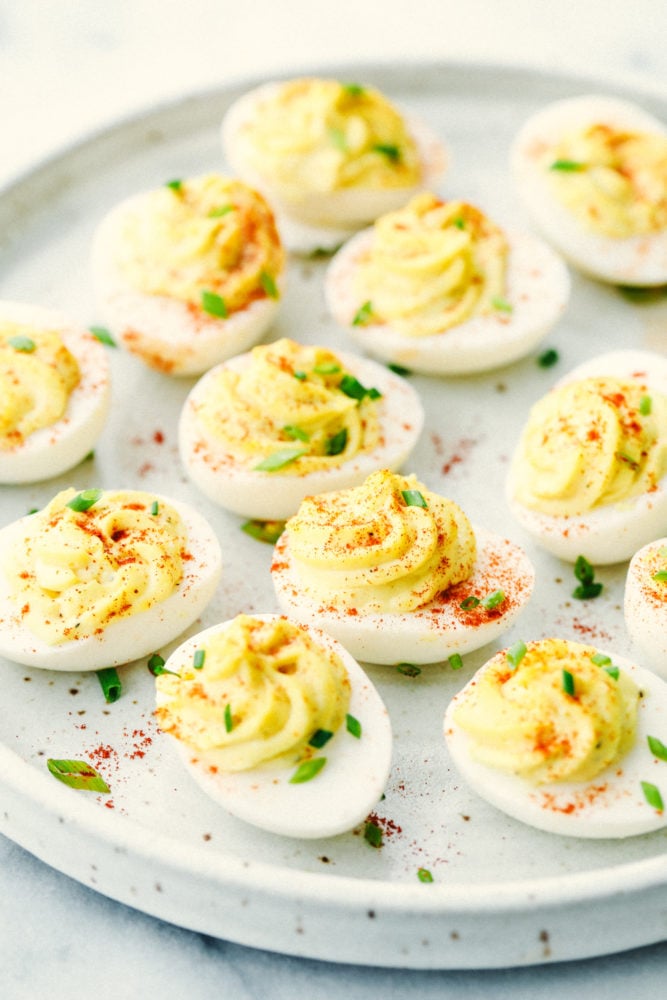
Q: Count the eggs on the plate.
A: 12